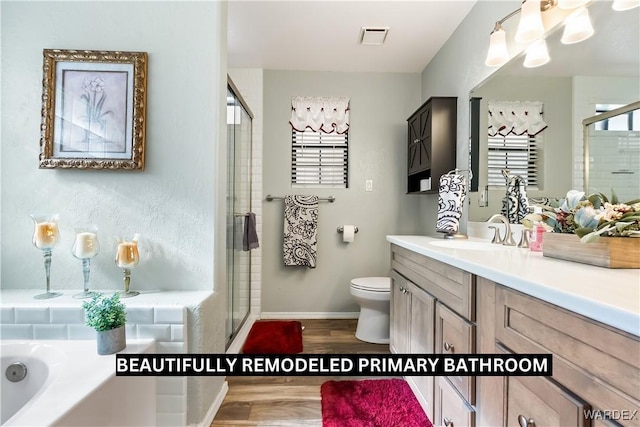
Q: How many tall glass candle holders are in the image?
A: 3